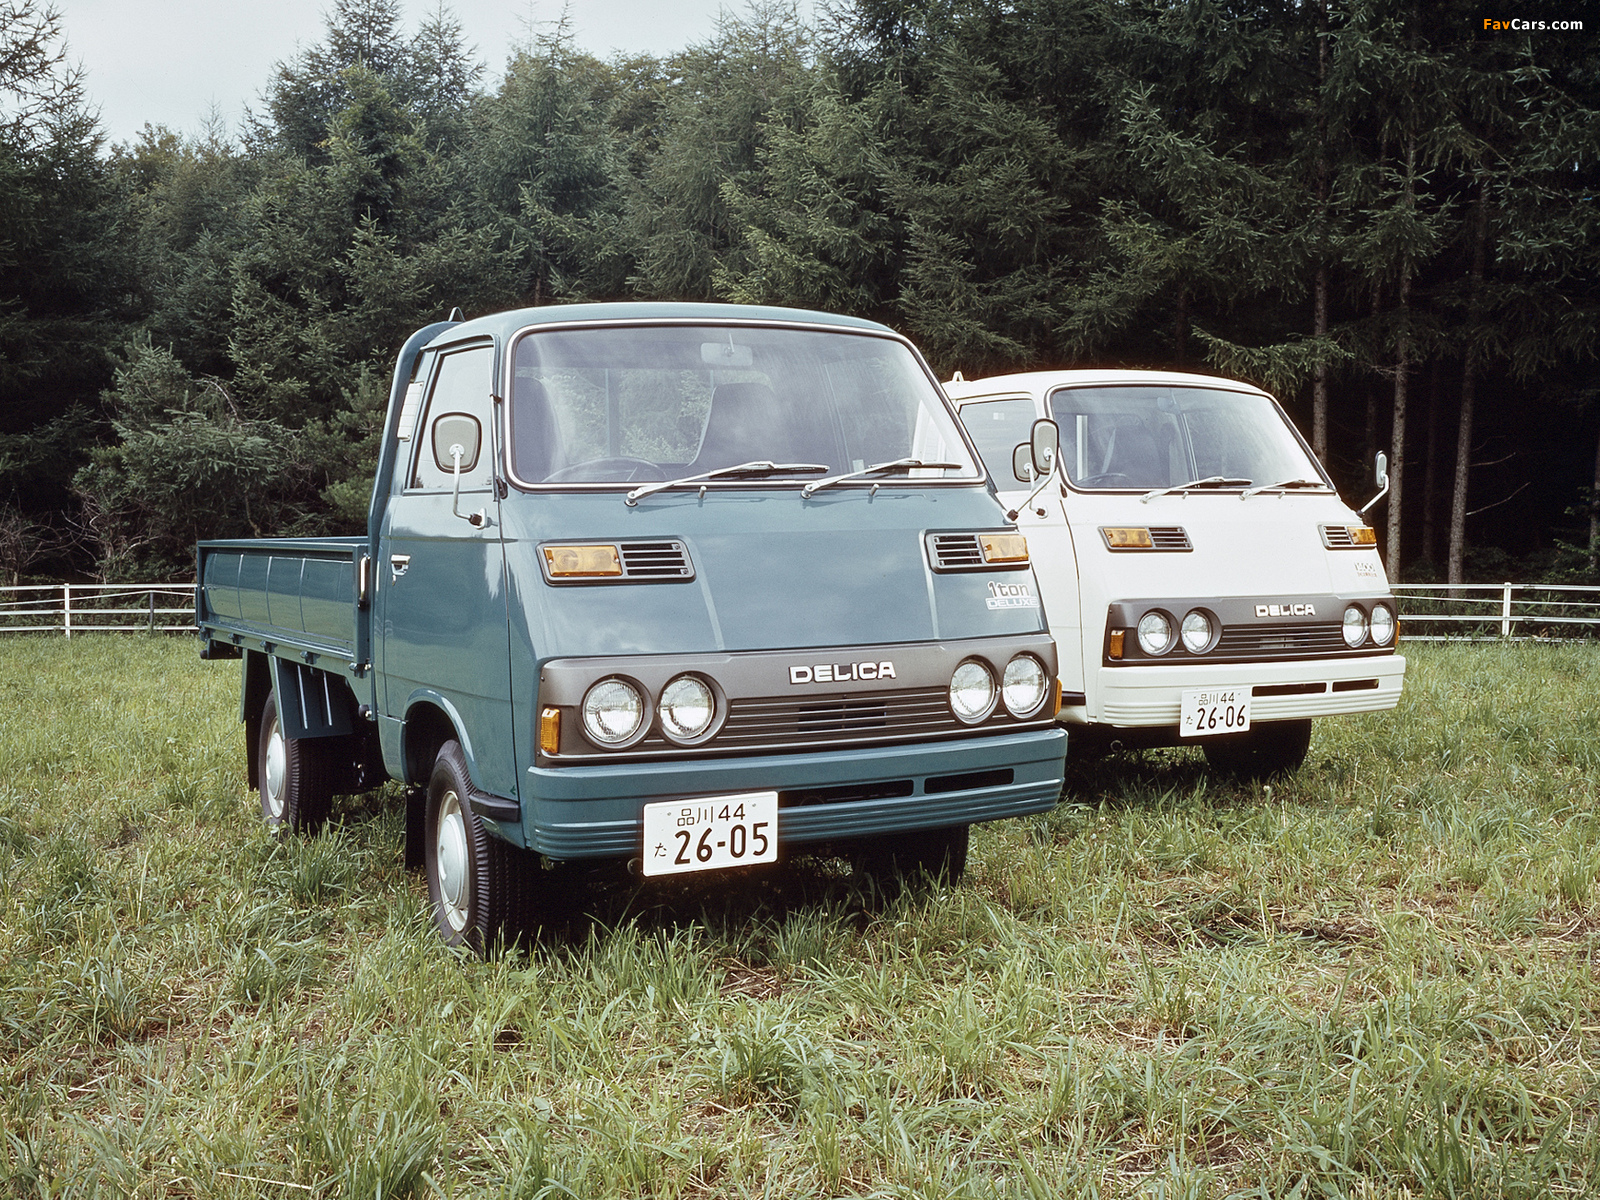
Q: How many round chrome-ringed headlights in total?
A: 8